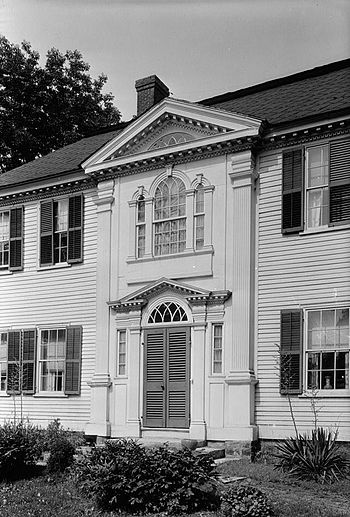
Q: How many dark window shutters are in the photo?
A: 9